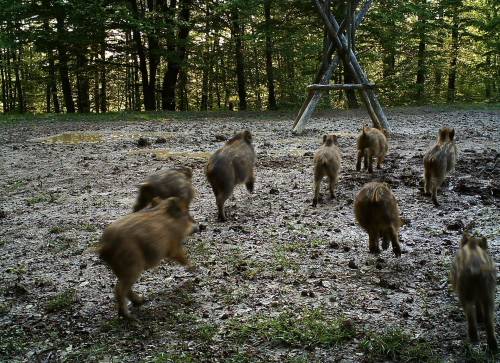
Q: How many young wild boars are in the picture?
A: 8